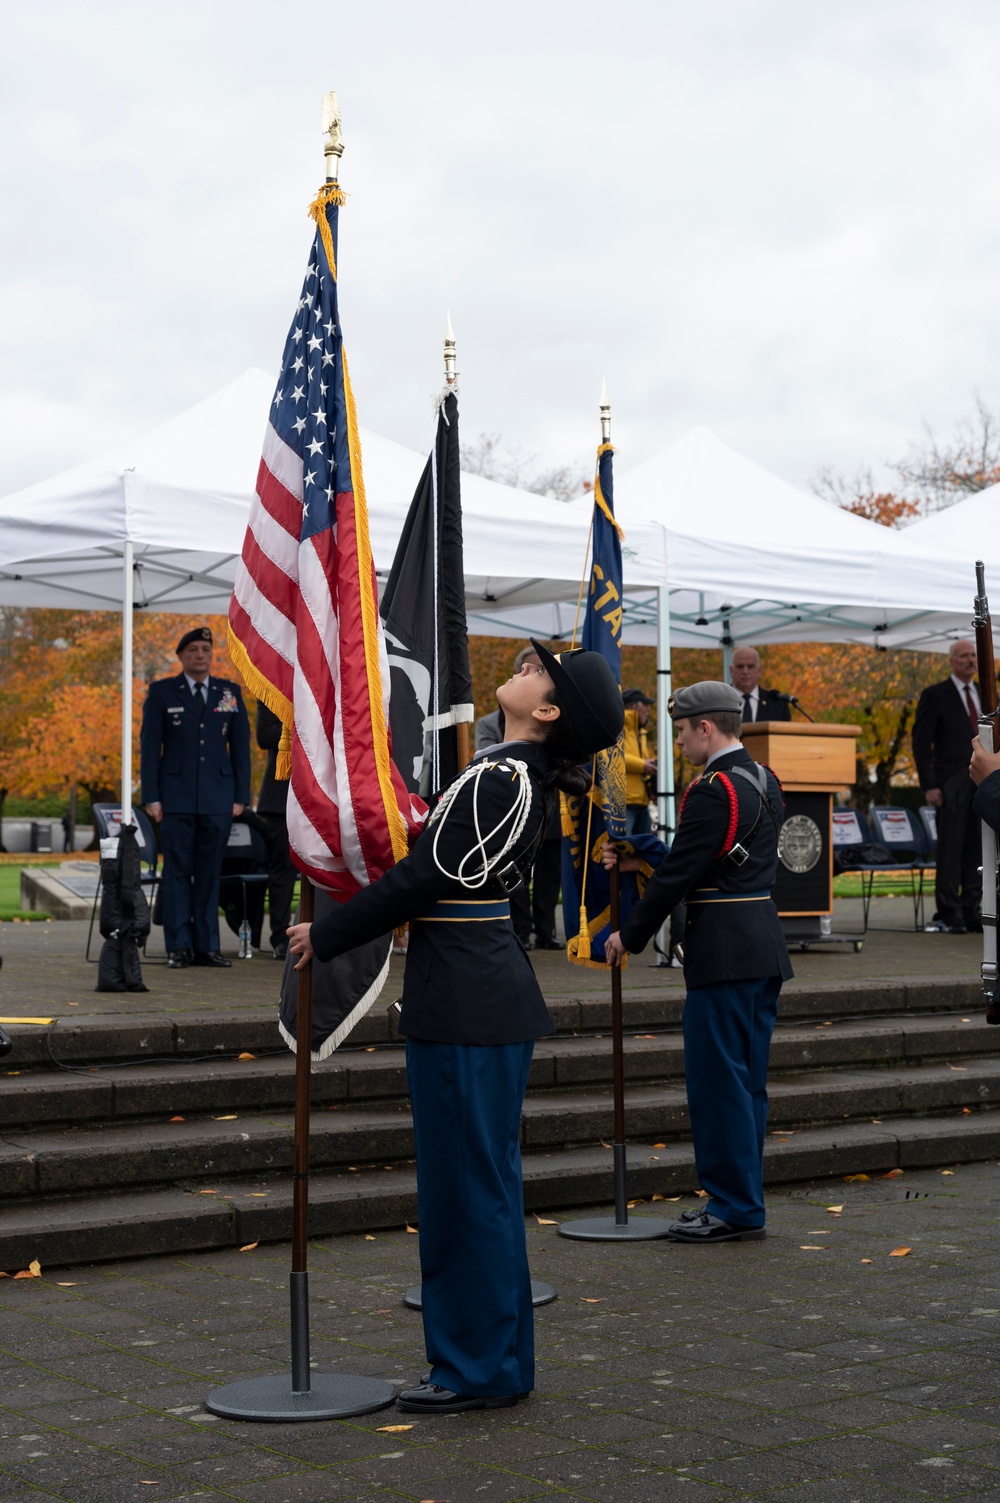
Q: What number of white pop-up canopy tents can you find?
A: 3